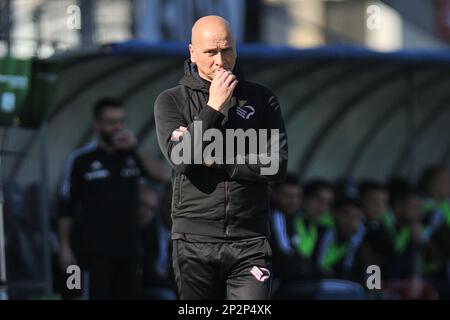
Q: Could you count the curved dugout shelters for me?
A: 1